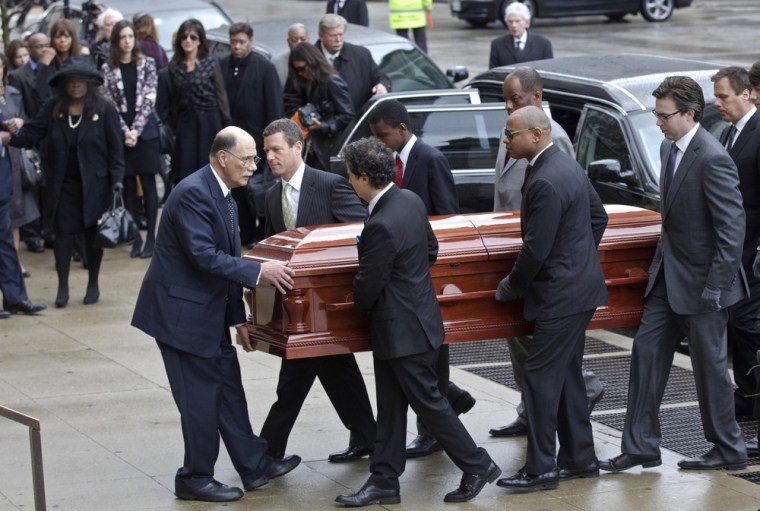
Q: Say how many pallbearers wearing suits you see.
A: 8